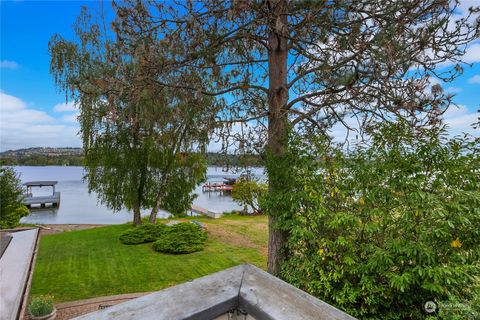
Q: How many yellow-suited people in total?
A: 0